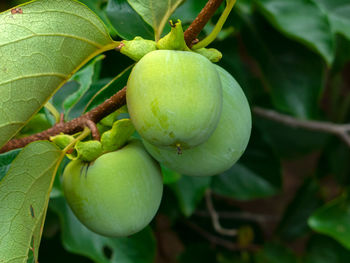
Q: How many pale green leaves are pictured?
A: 3